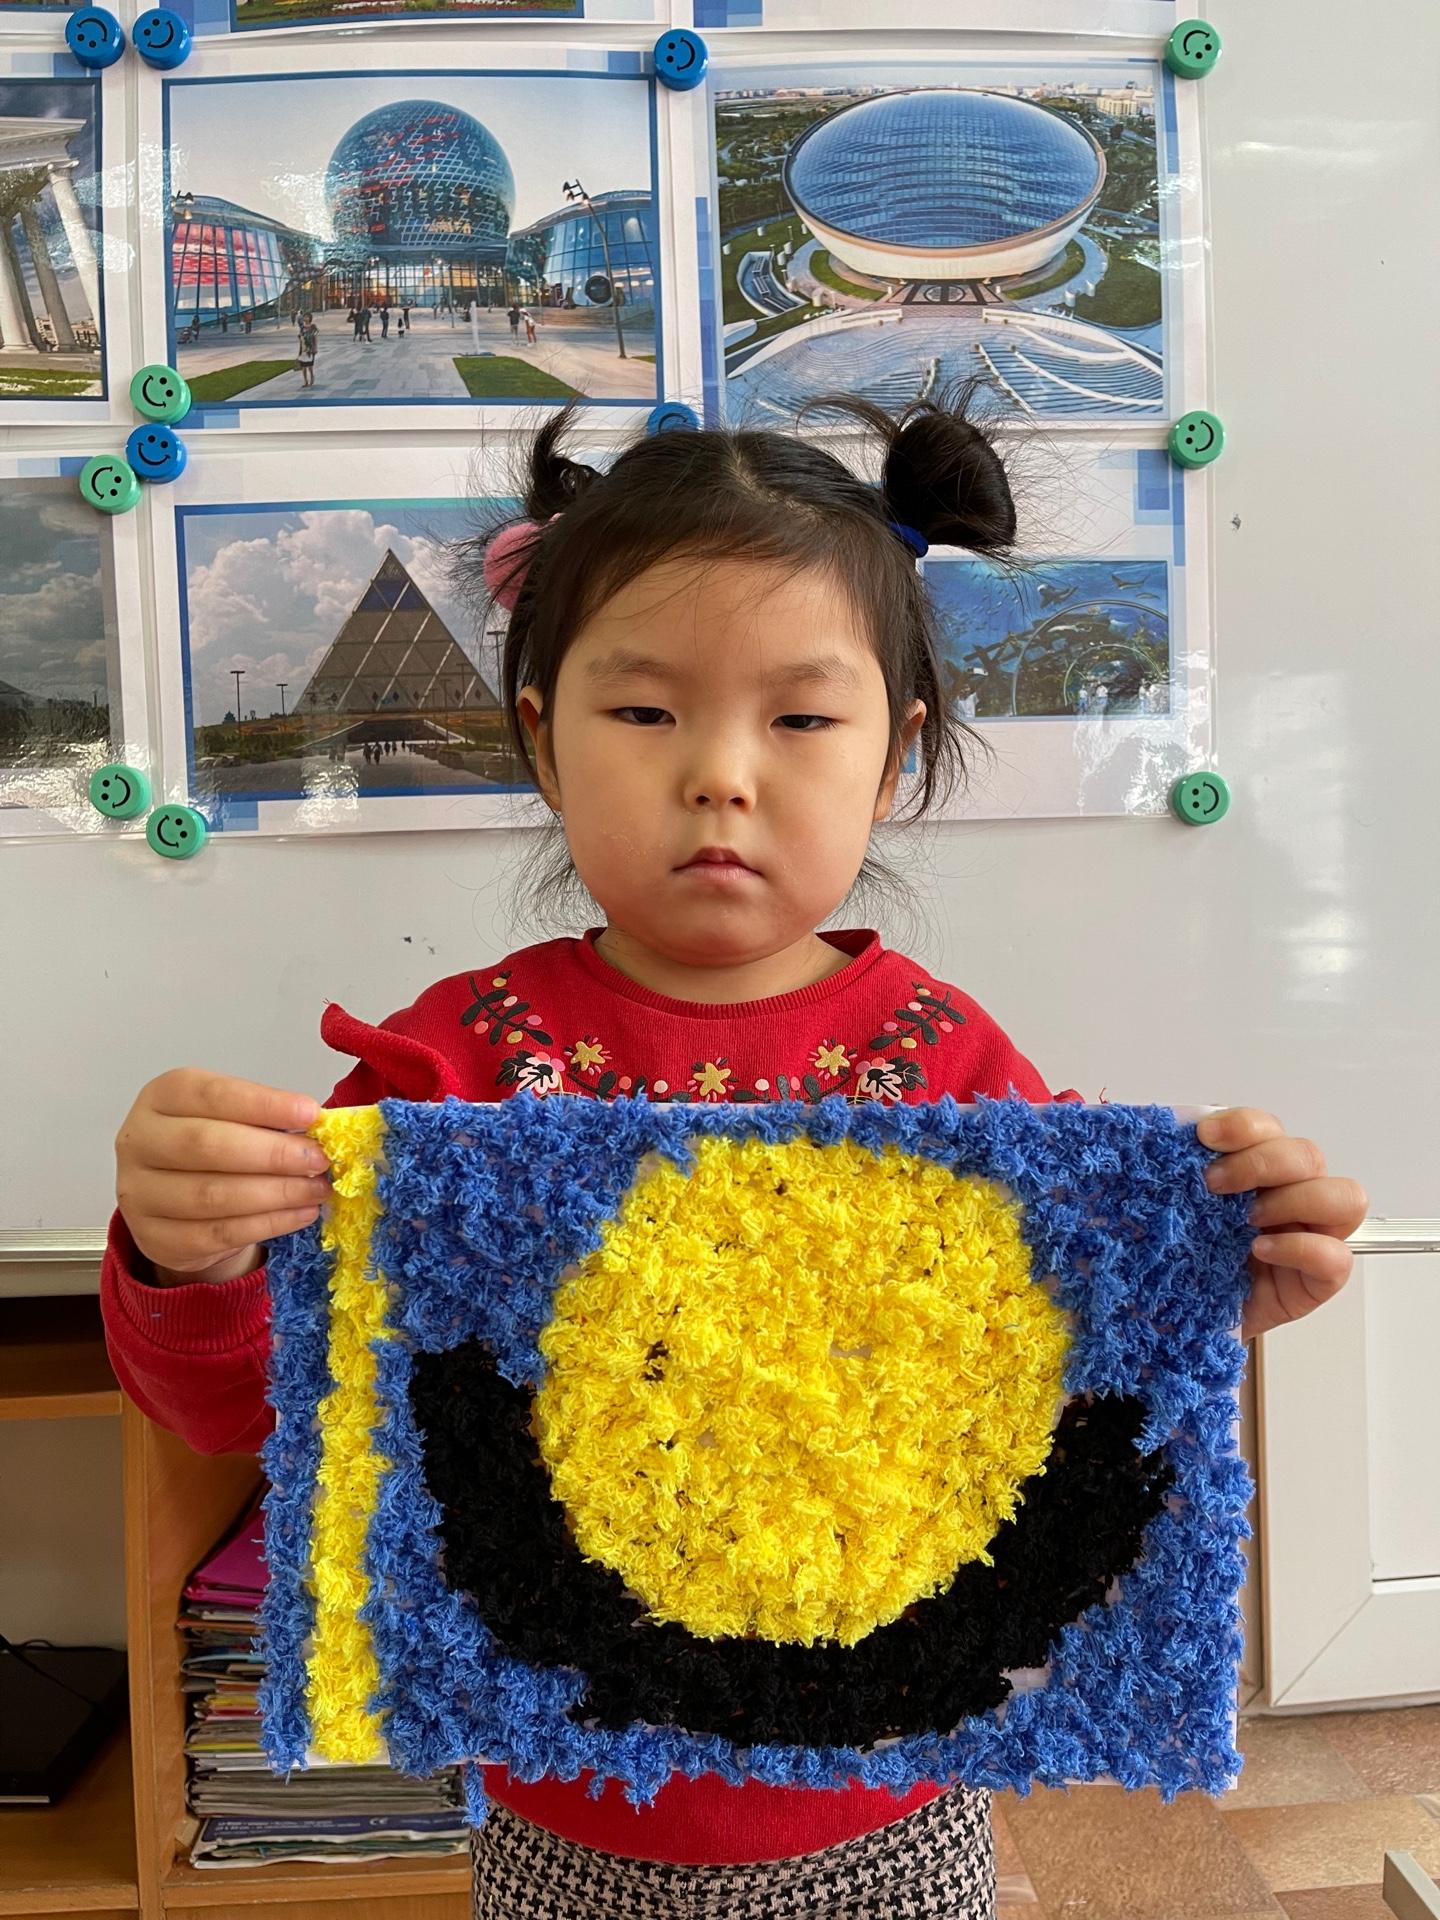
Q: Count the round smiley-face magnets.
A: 12